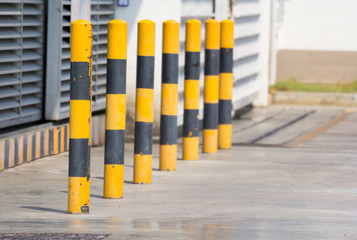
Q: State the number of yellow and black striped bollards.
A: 7